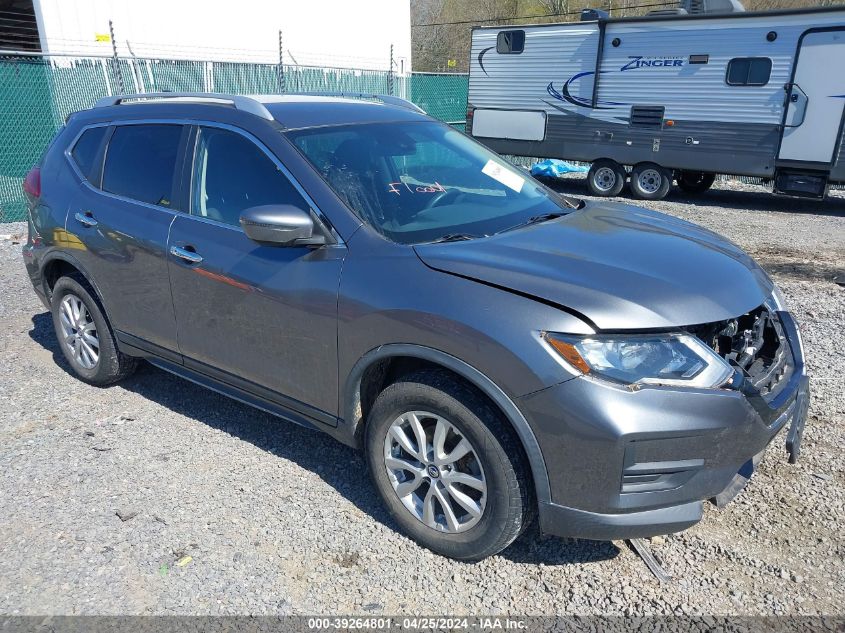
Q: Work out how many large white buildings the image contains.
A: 1